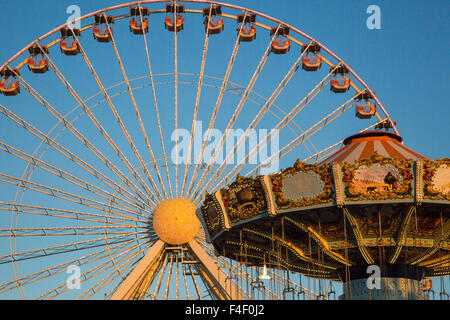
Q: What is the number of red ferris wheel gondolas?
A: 12